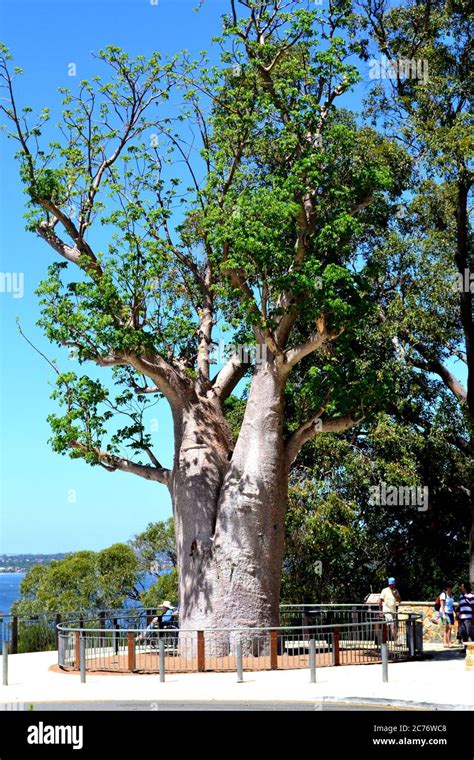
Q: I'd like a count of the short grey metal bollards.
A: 6